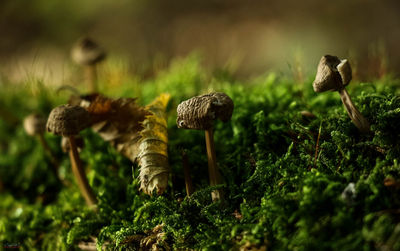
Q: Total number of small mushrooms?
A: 5